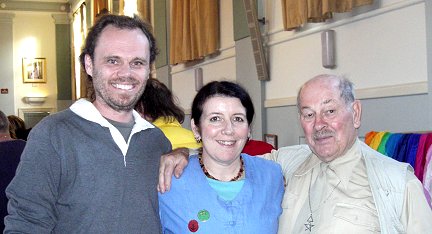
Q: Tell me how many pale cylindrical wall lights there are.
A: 2